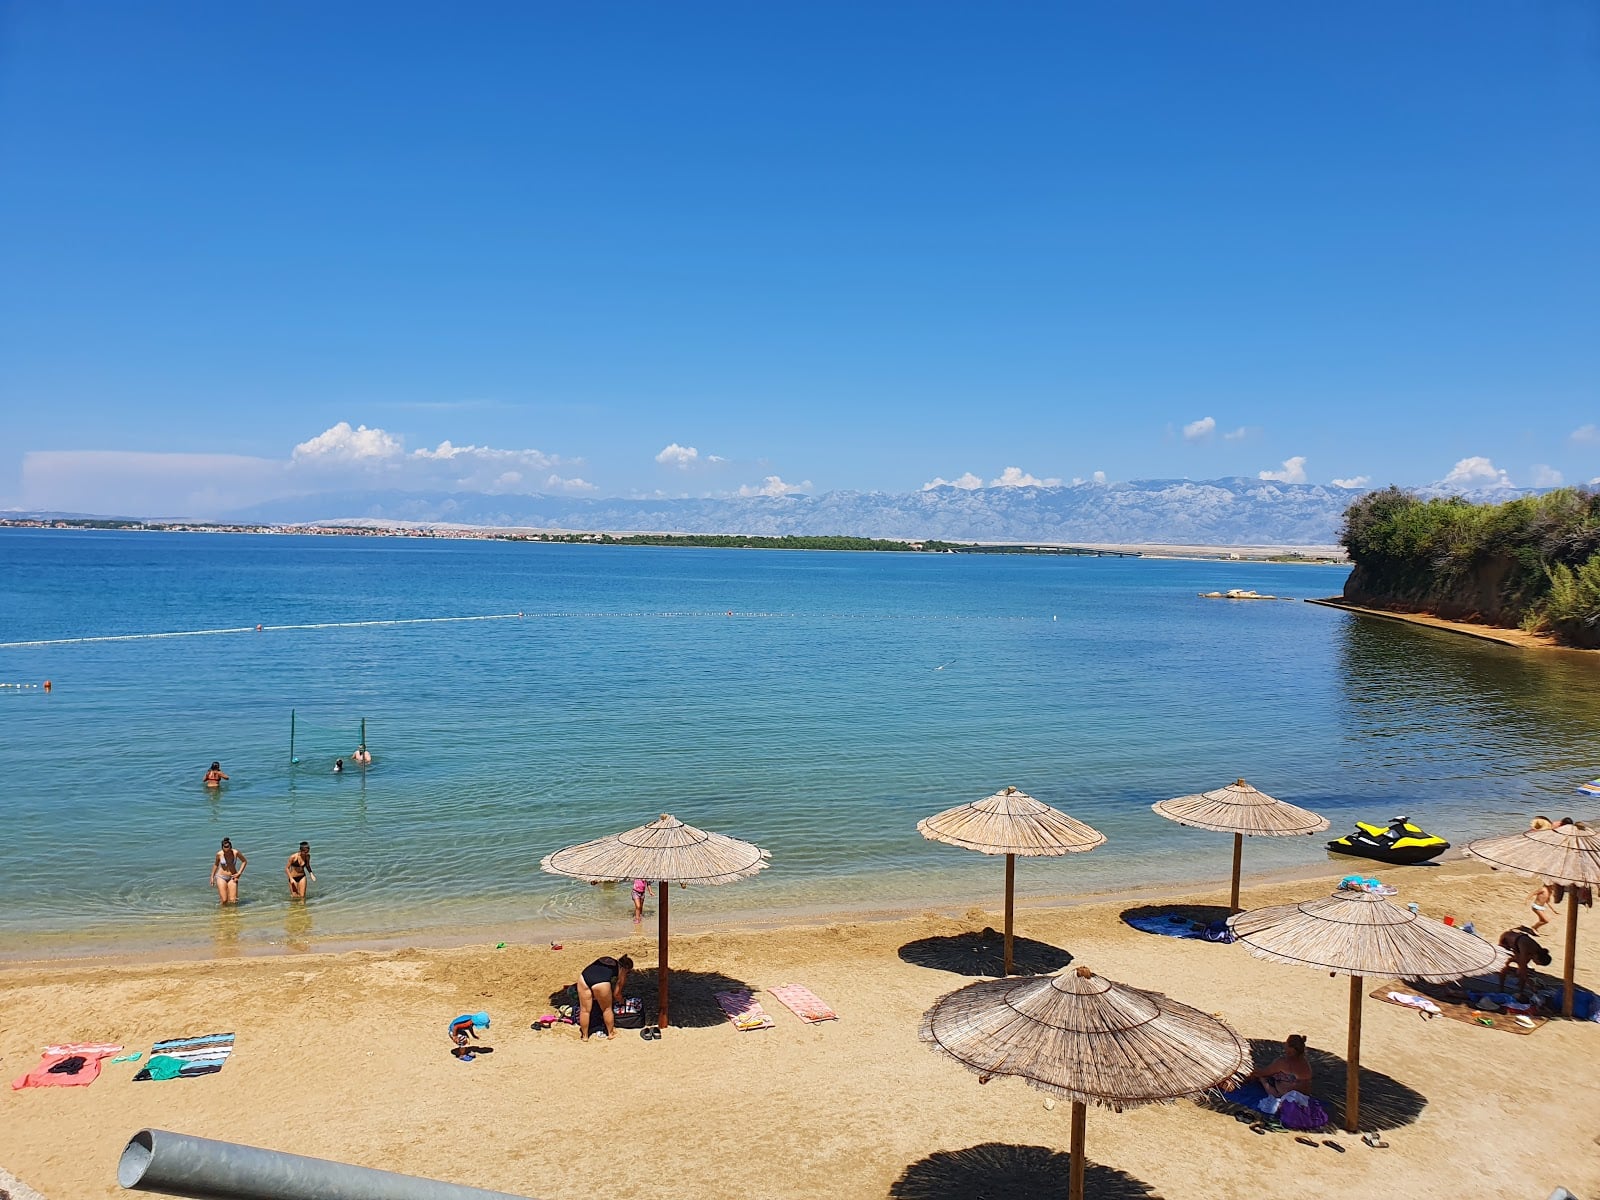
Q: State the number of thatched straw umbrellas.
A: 6